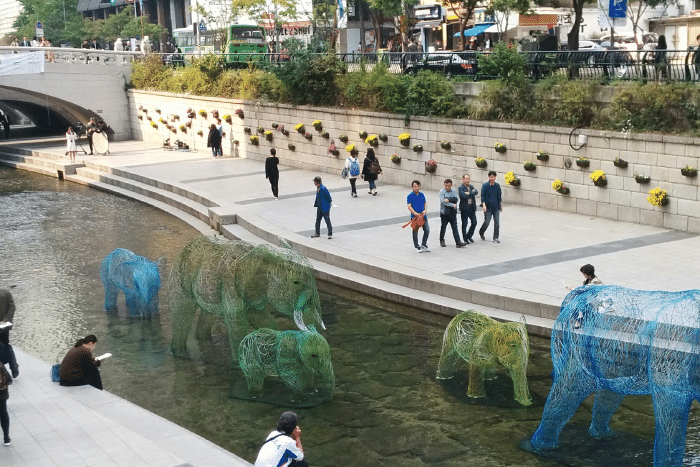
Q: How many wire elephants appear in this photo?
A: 5